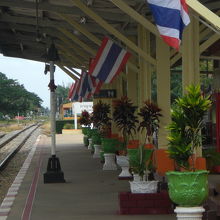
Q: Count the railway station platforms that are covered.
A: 1